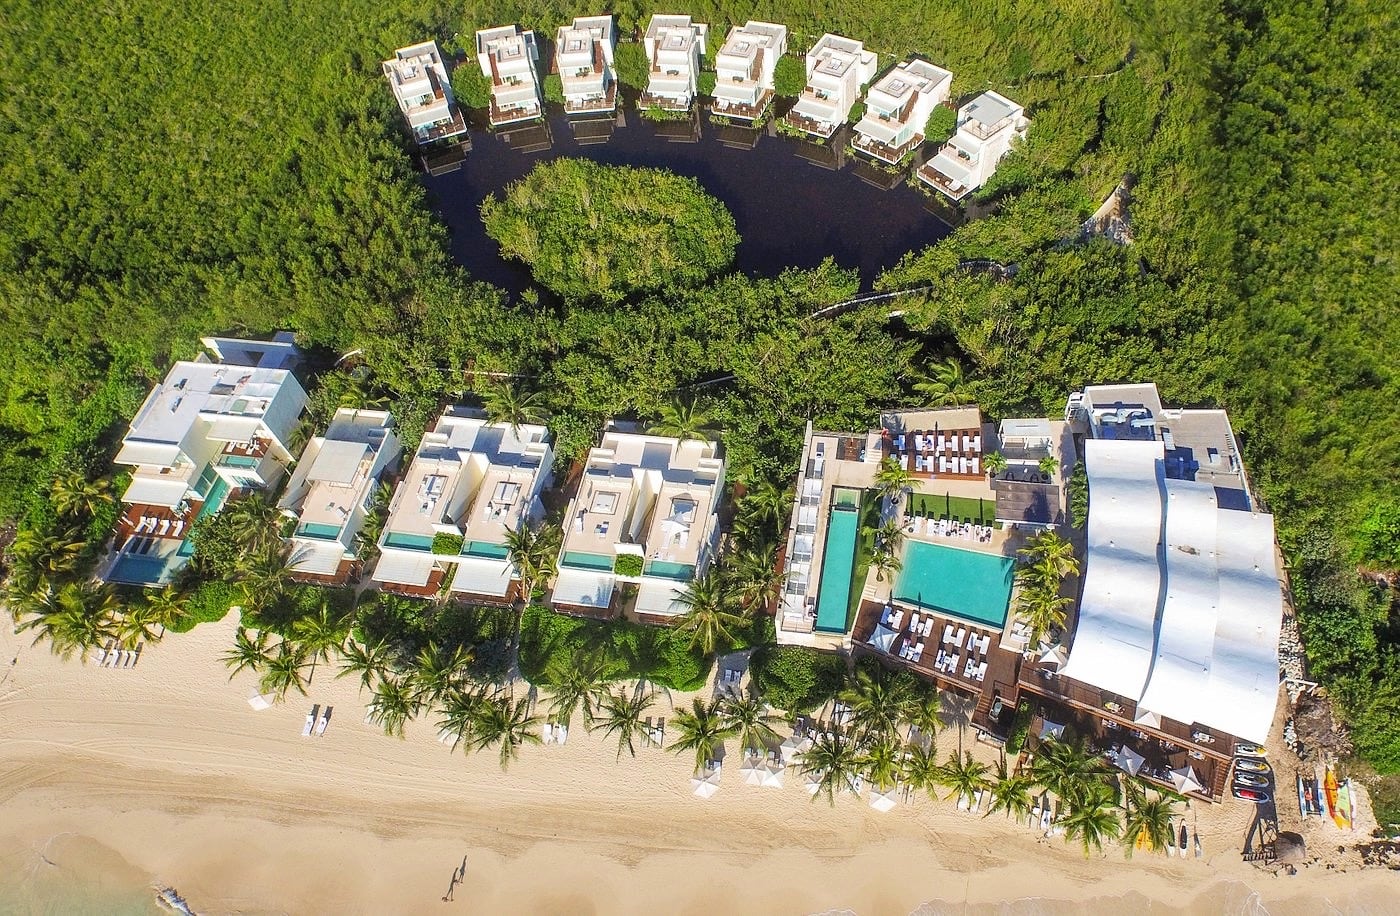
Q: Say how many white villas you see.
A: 12